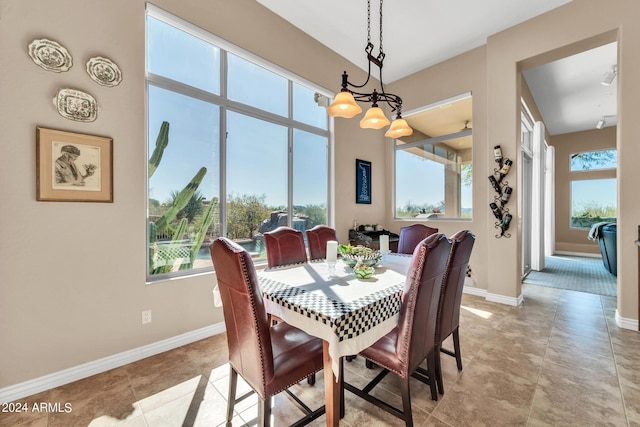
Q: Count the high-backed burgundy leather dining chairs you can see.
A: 6